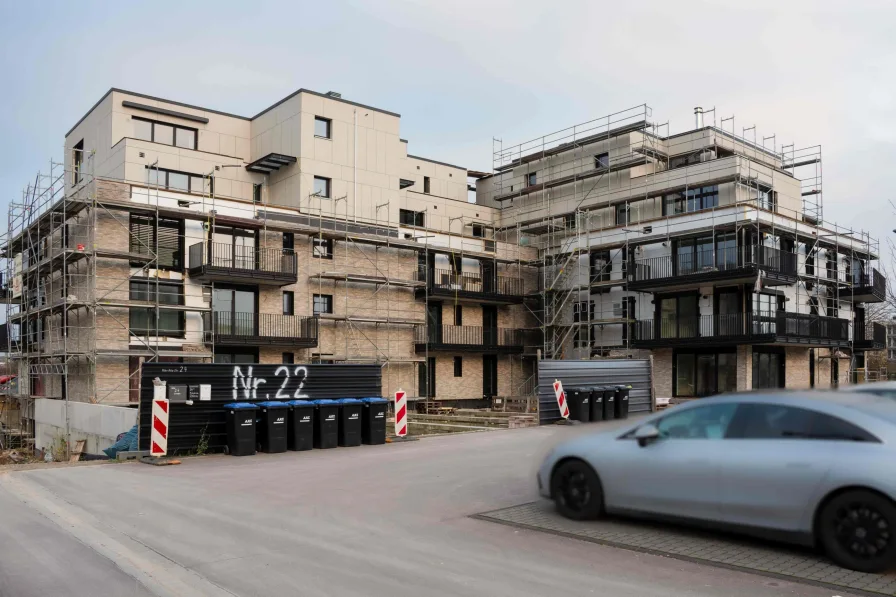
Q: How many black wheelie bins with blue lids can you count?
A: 6